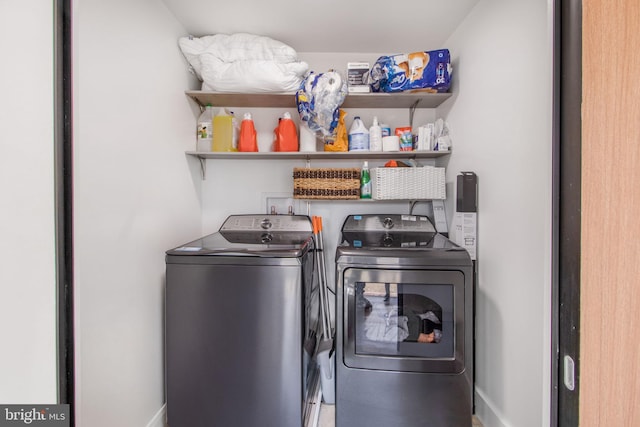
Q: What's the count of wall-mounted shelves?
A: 3